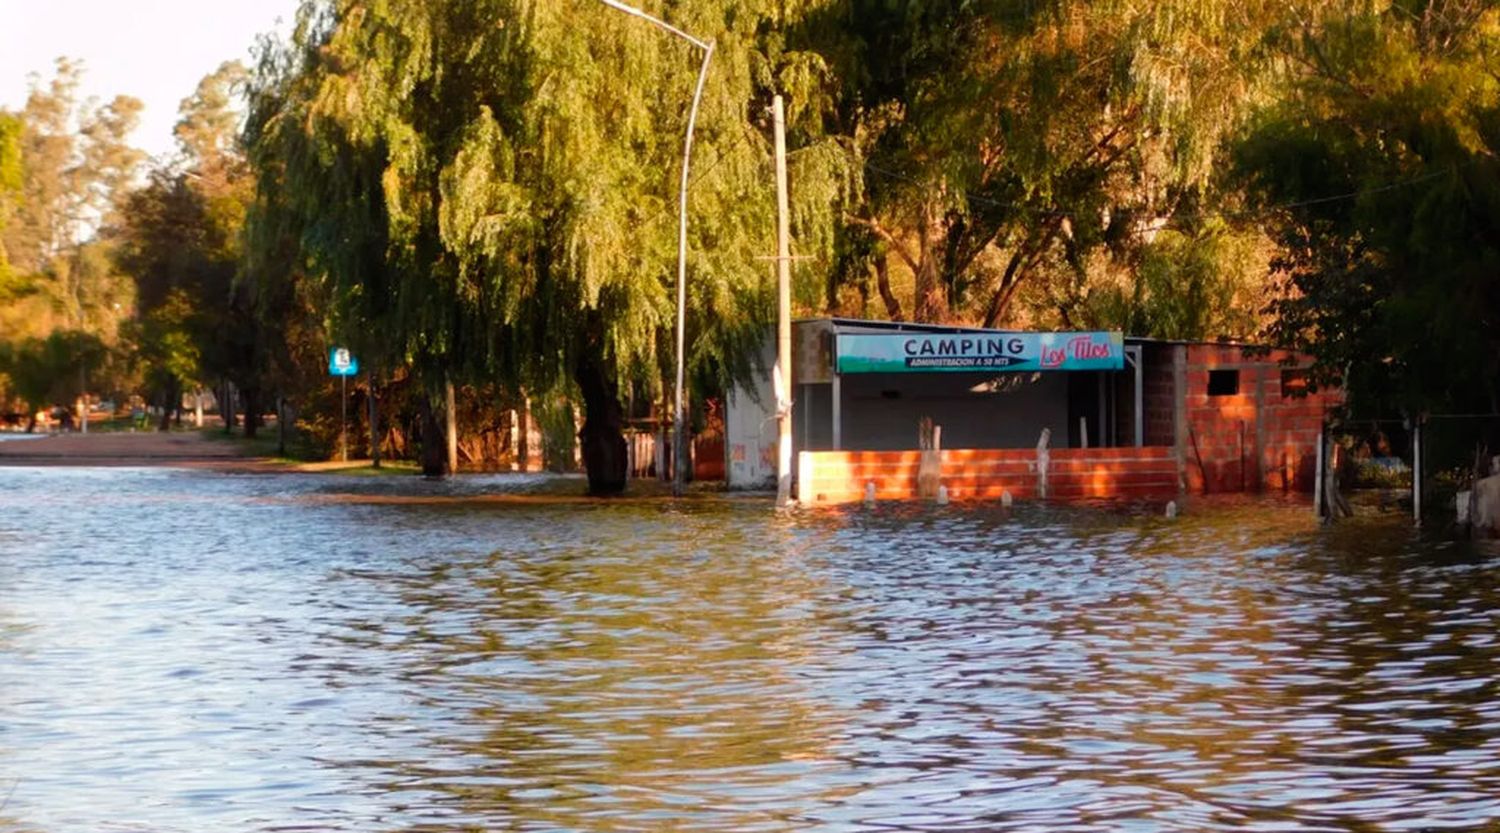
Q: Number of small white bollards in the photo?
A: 4